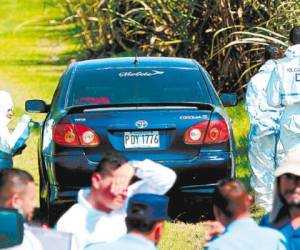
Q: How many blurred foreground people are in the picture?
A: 5